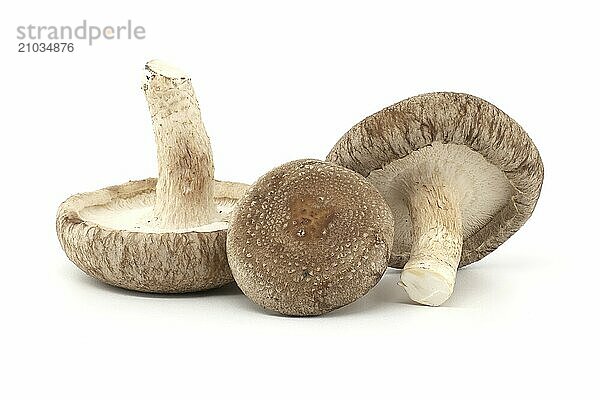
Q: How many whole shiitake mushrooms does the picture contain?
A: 3